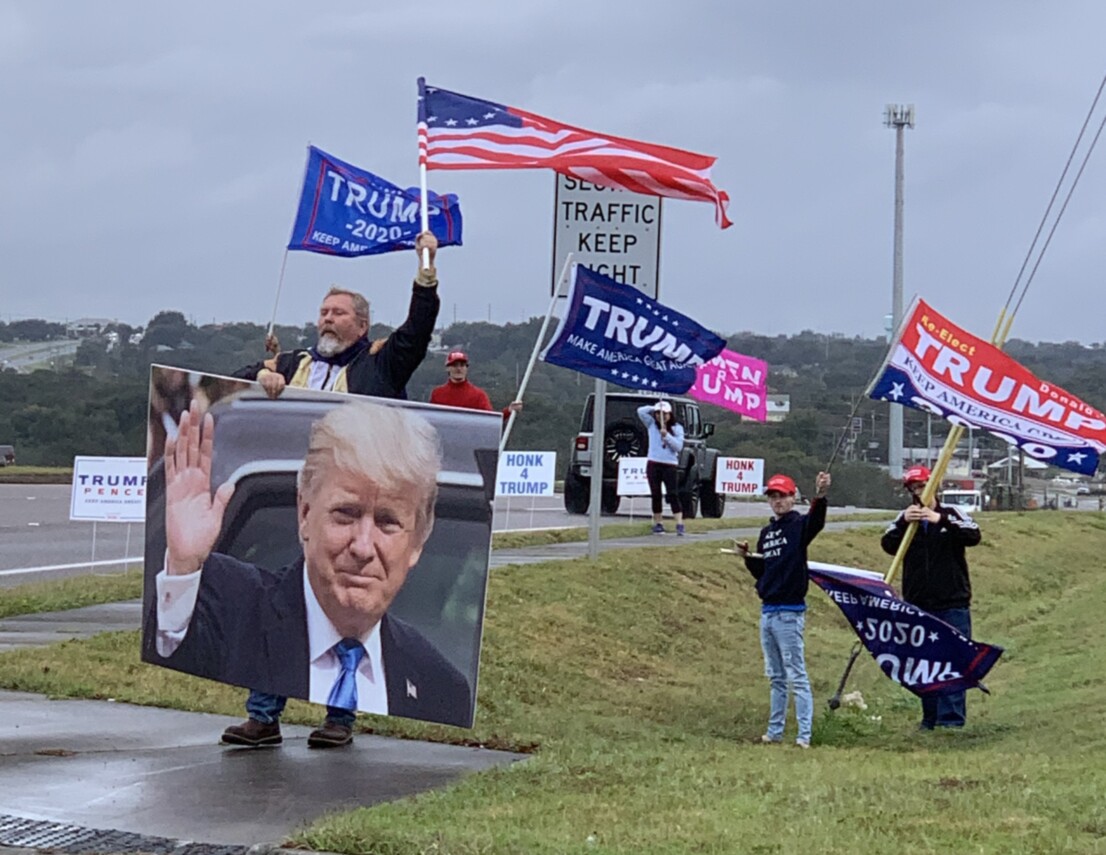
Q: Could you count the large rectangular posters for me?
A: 1